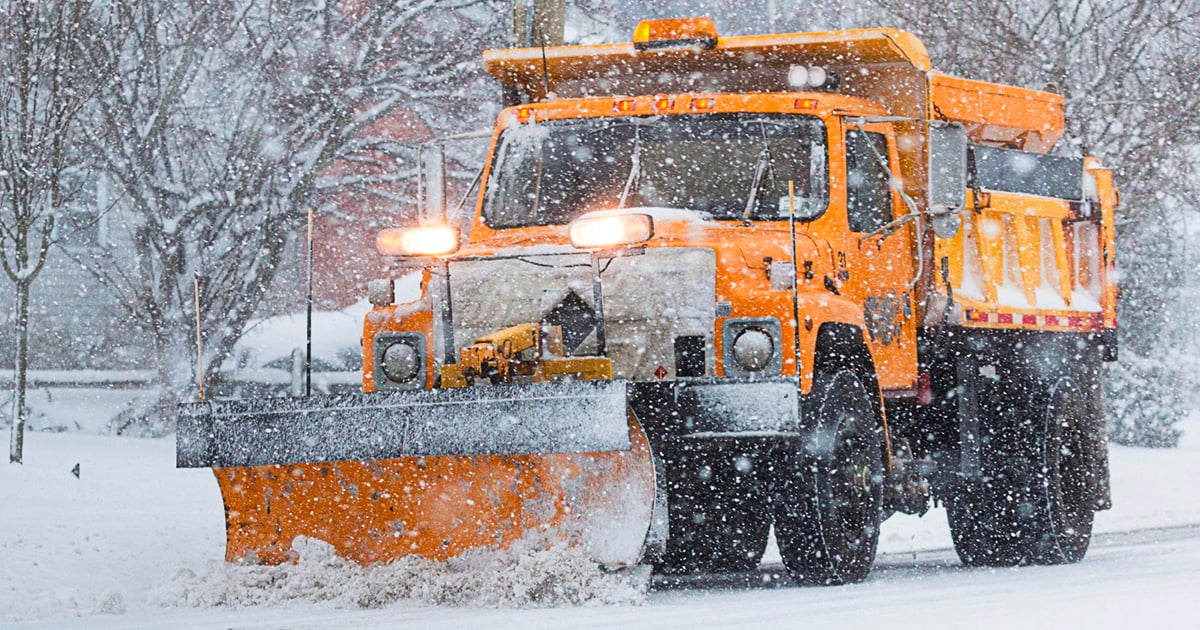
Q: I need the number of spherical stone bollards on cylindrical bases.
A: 0